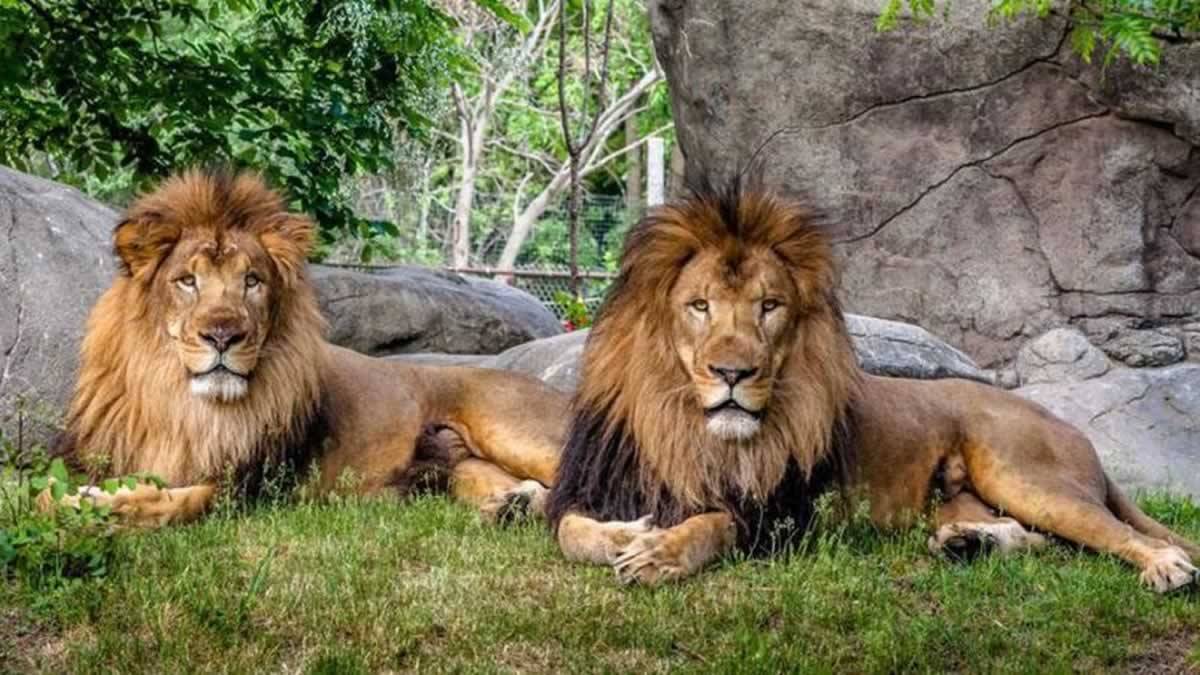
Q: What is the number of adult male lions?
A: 2